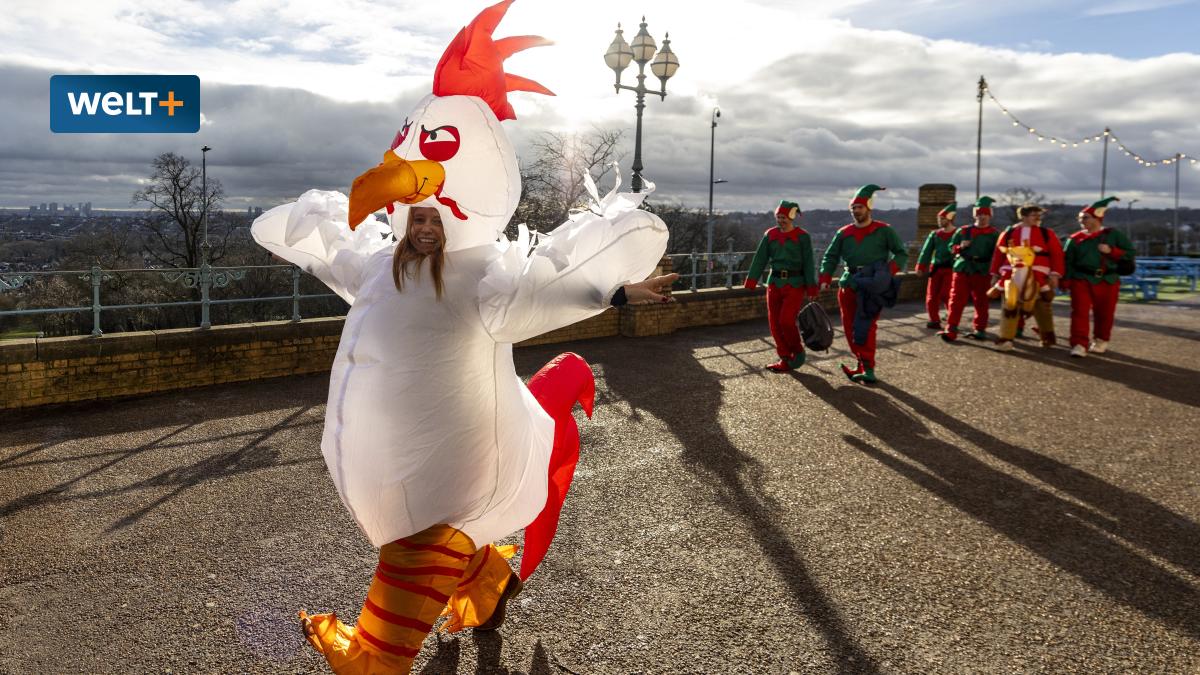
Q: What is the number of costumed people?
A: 7